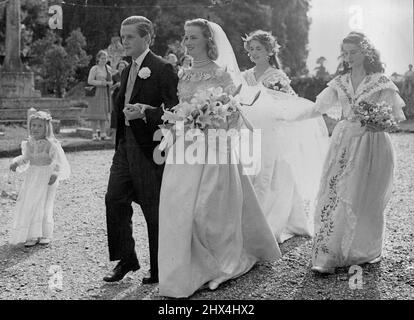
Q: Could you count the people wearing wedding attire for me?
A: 5